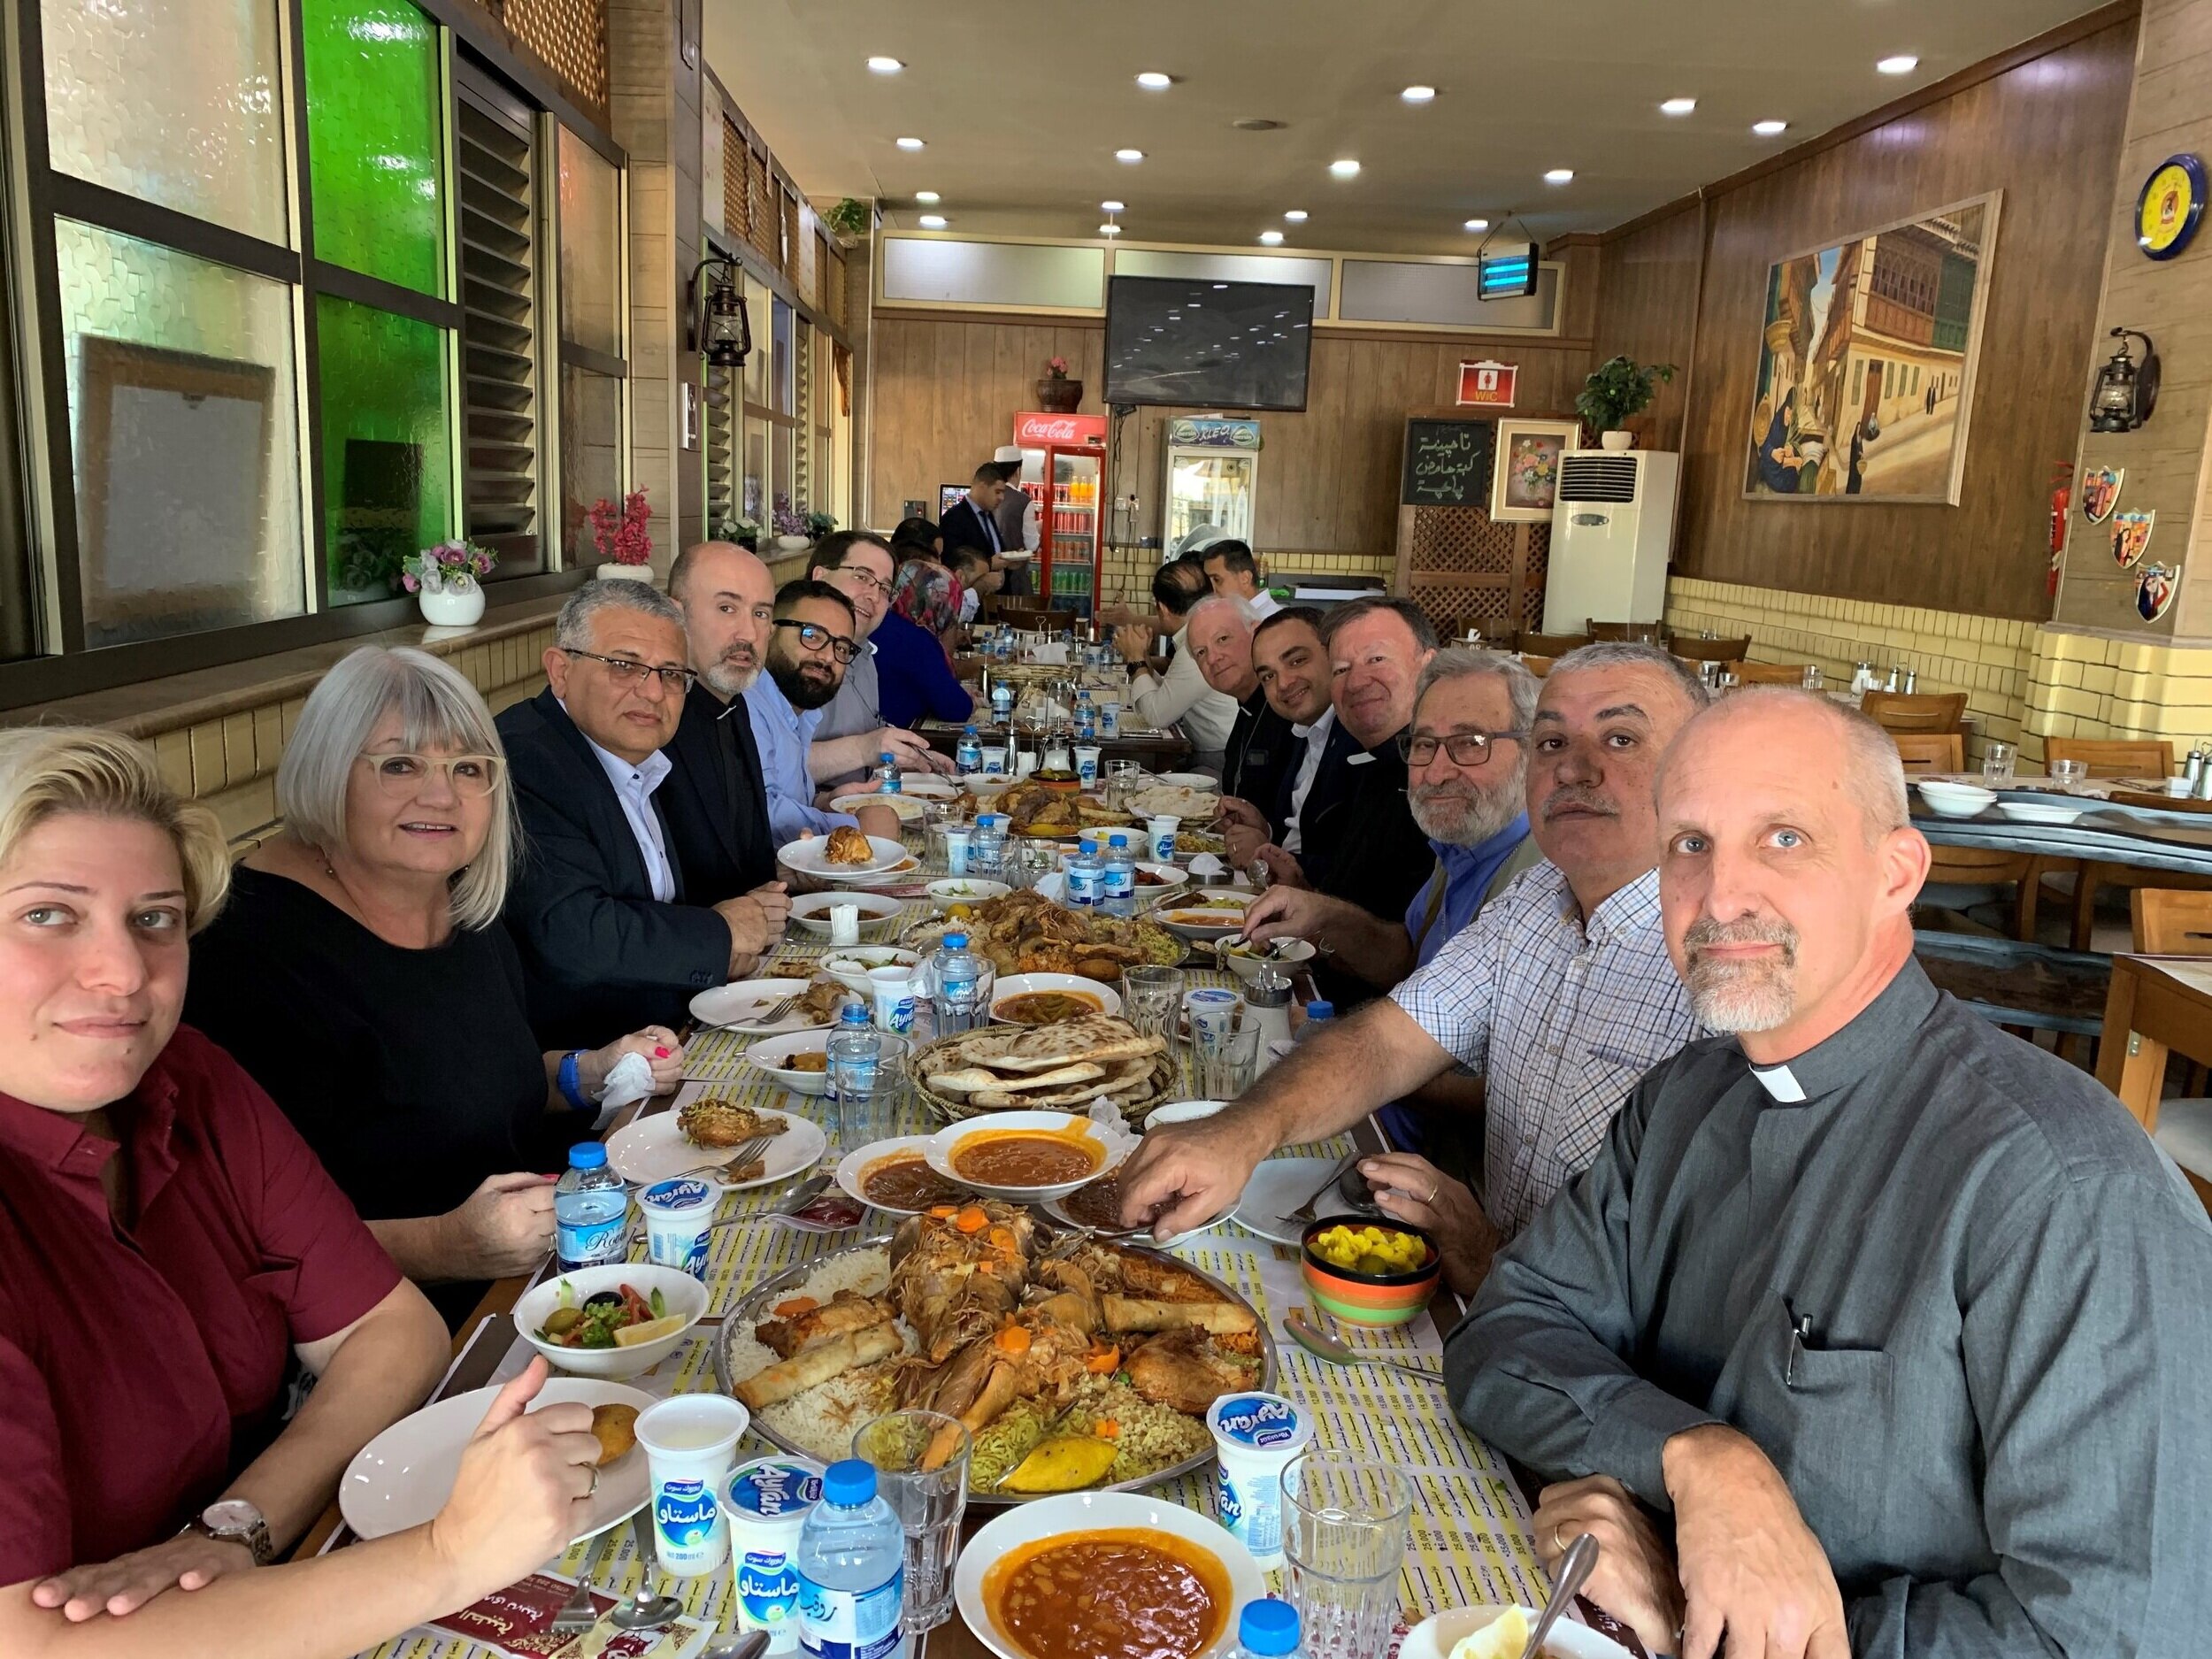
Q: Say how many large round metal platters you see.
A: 3